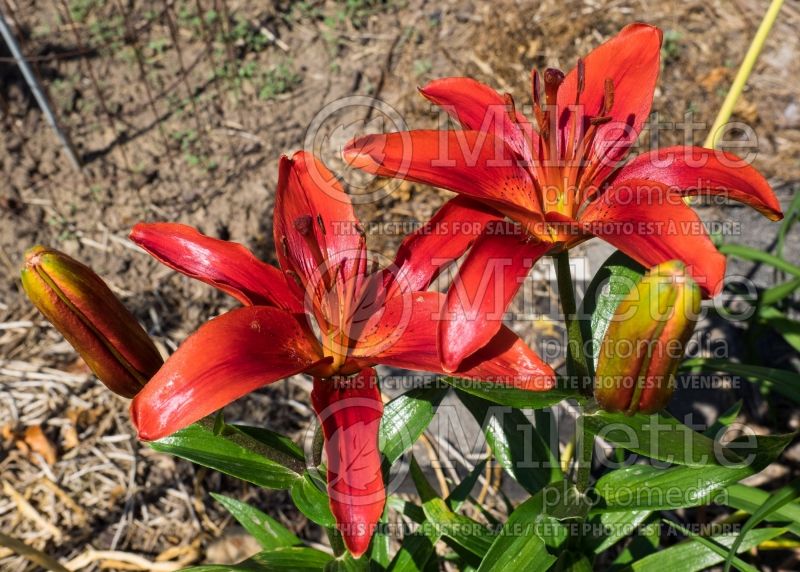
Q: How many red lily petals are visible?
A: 12